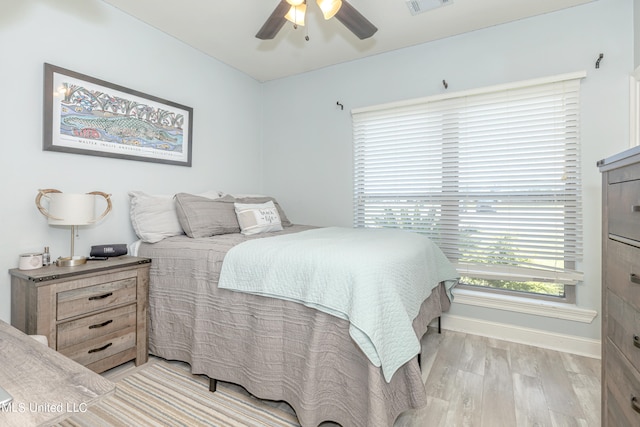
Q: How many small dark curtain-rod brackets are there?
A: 3